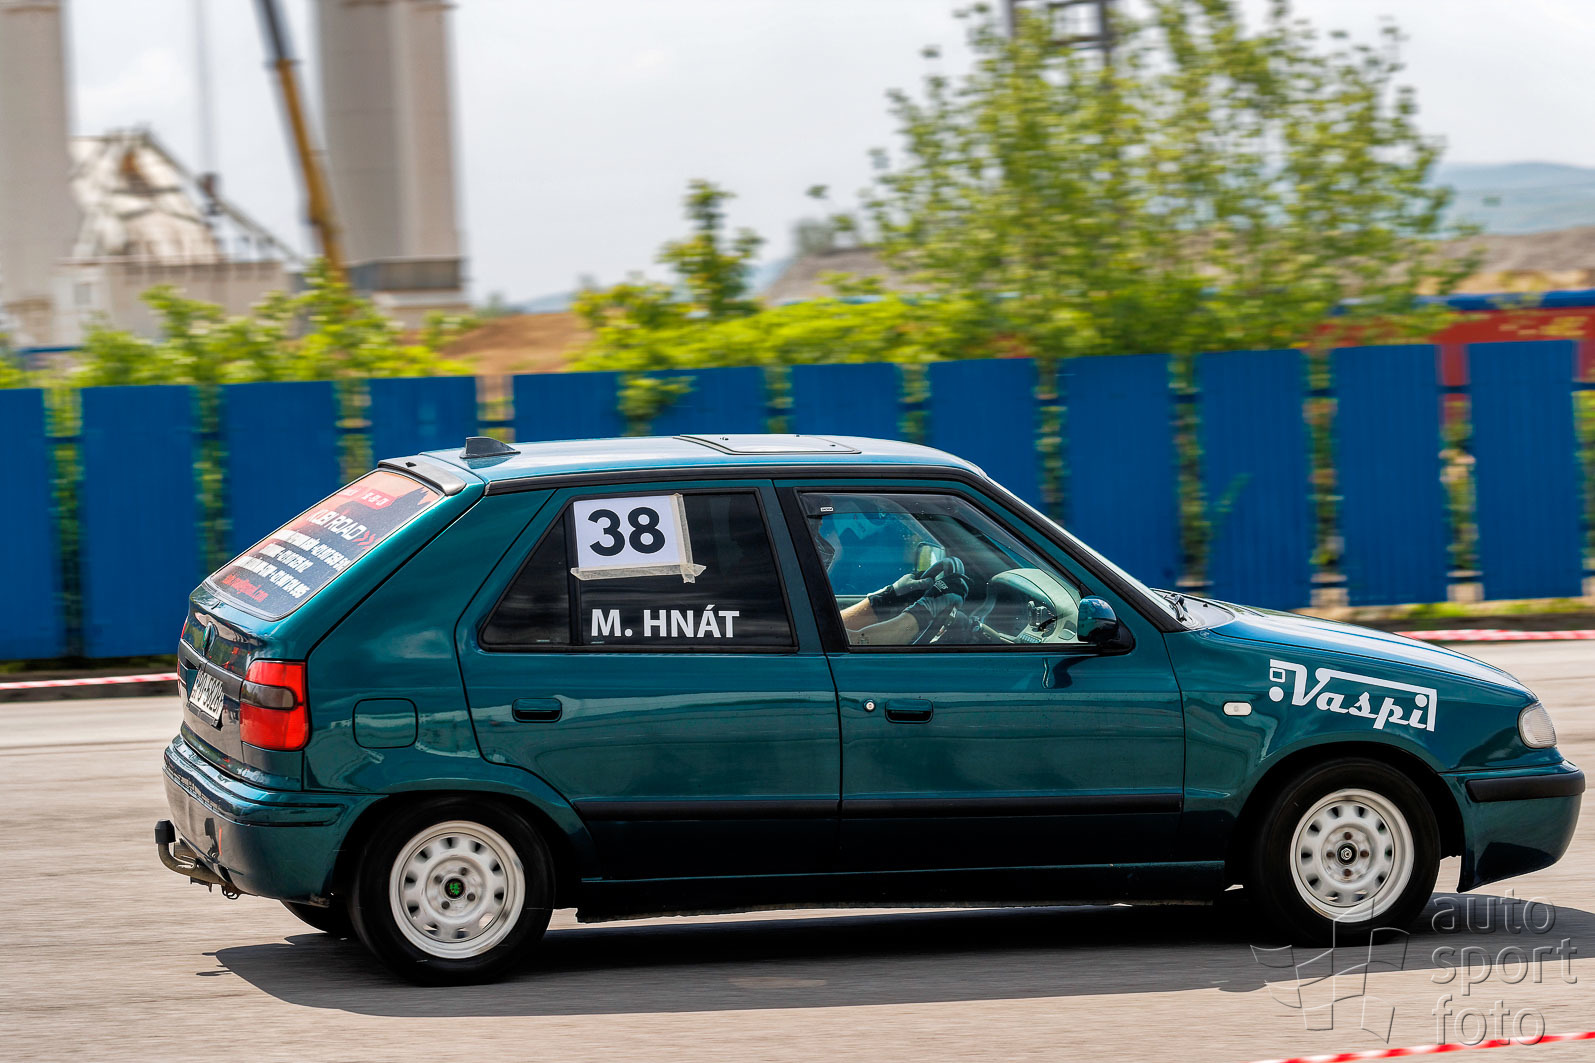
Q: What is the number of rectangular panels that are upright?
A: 12